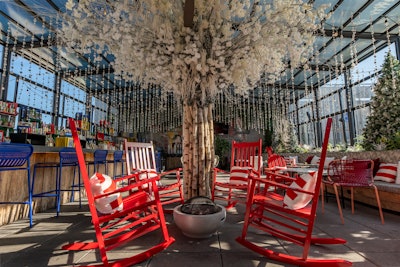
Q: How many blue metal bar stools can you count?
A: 4